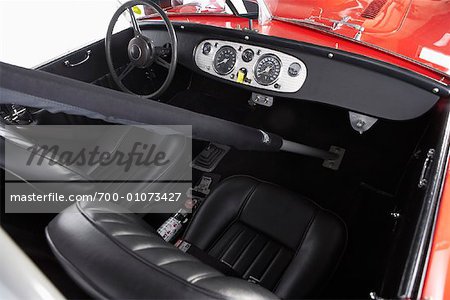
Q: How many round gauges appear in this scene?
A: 5